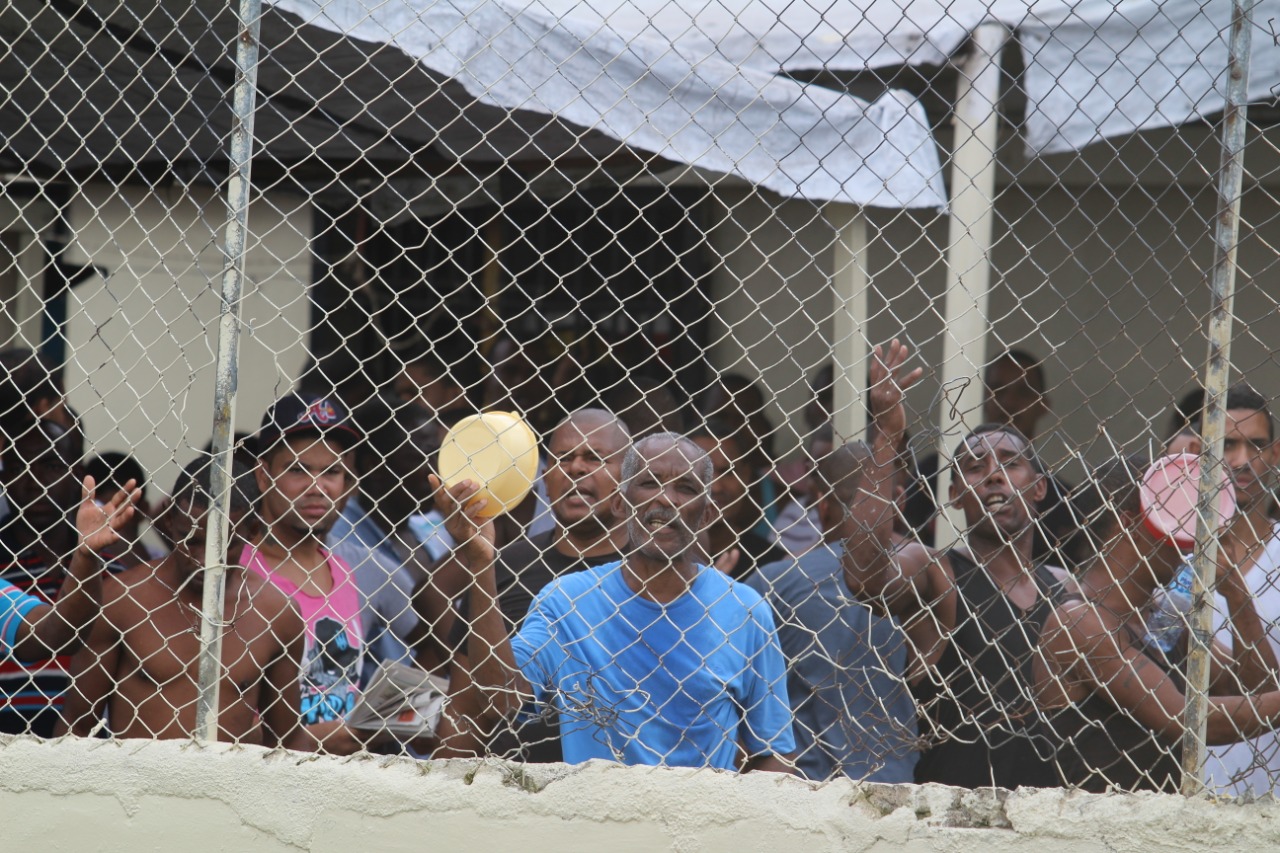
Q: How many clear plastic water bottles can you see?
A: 1